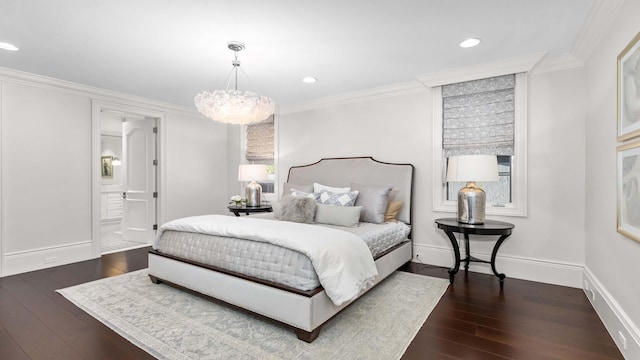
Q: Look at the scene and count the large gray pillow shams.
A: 2